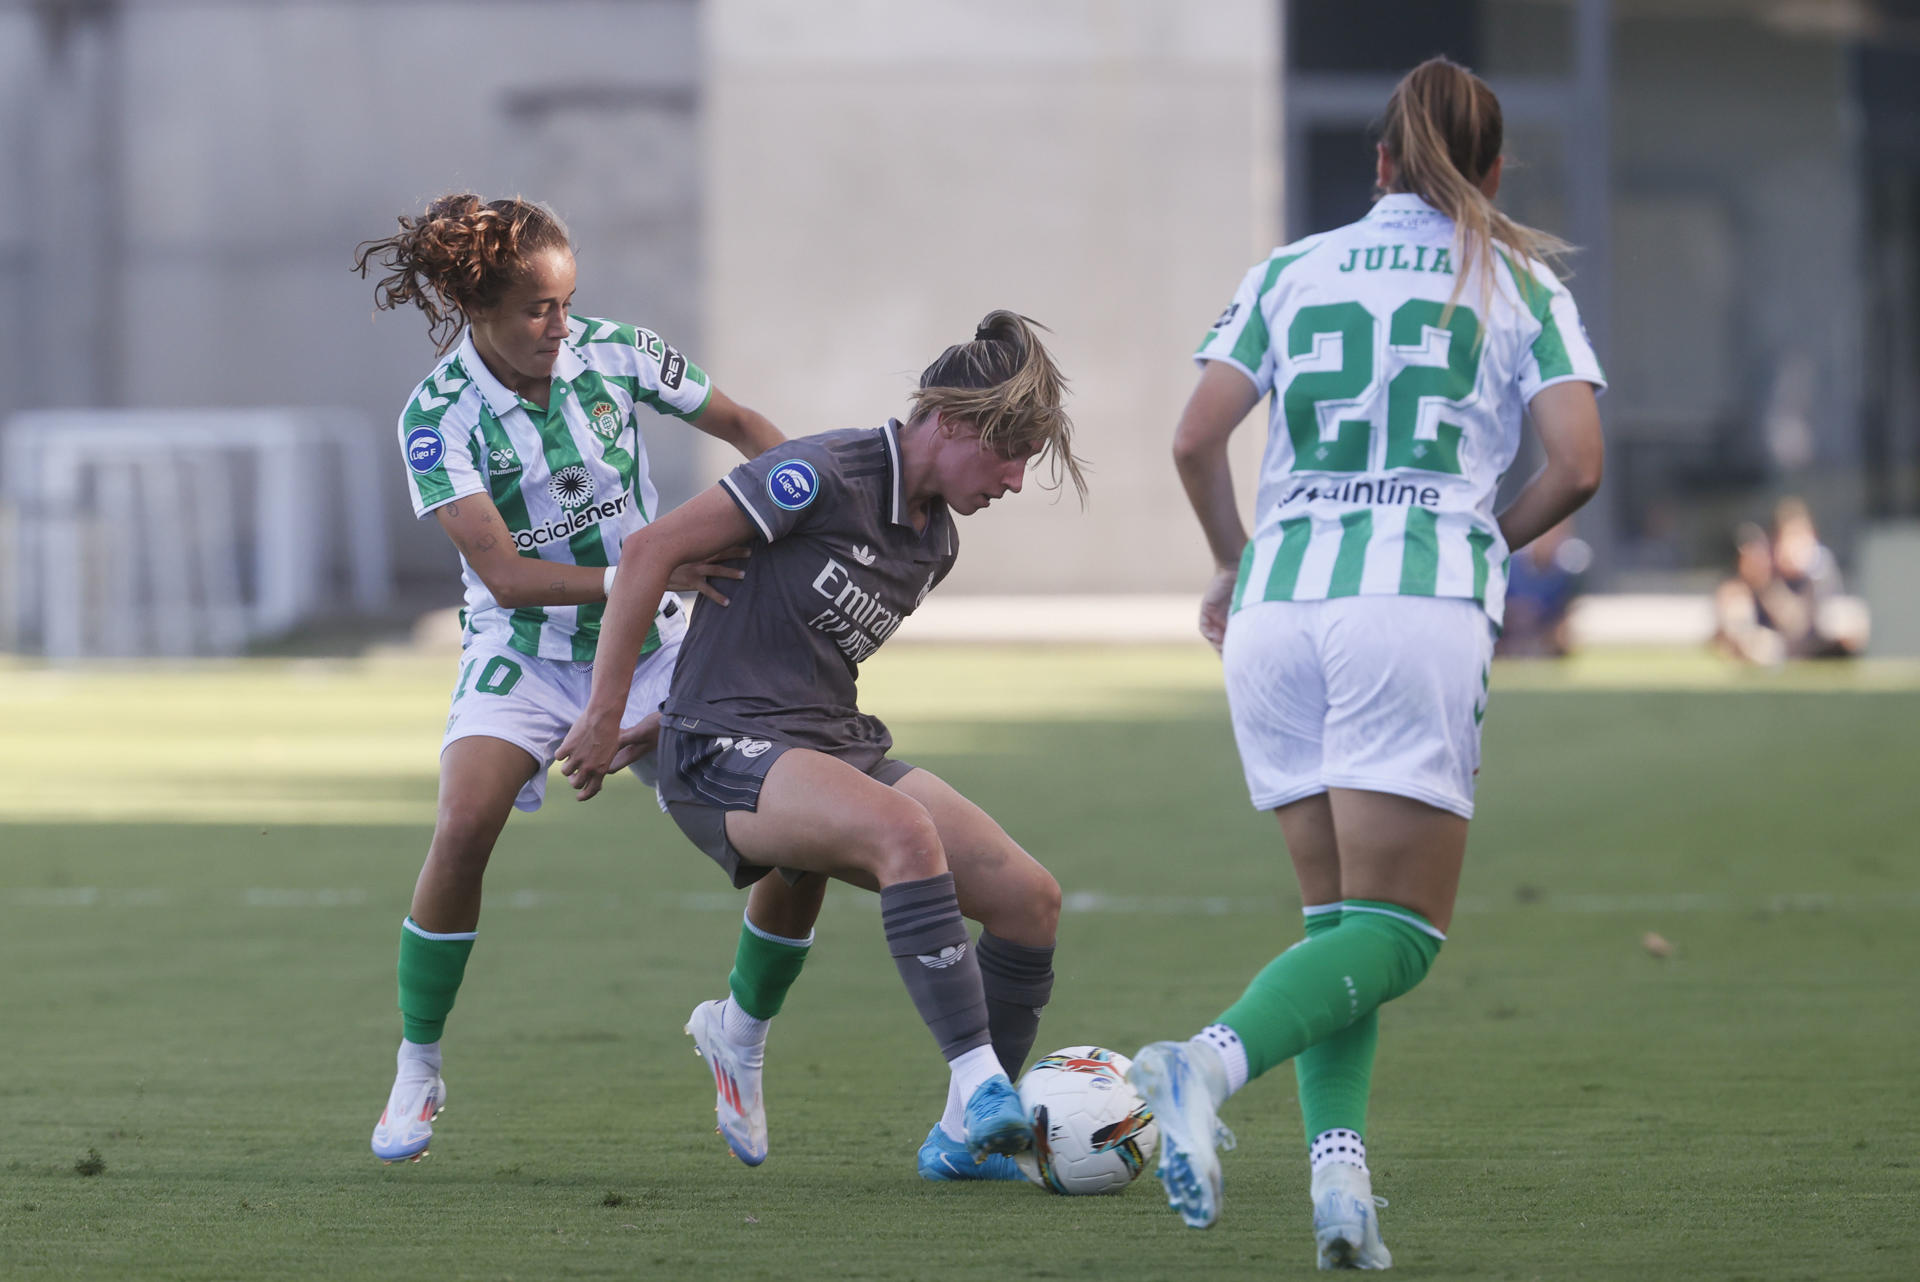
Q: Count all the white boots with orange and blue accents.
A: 2